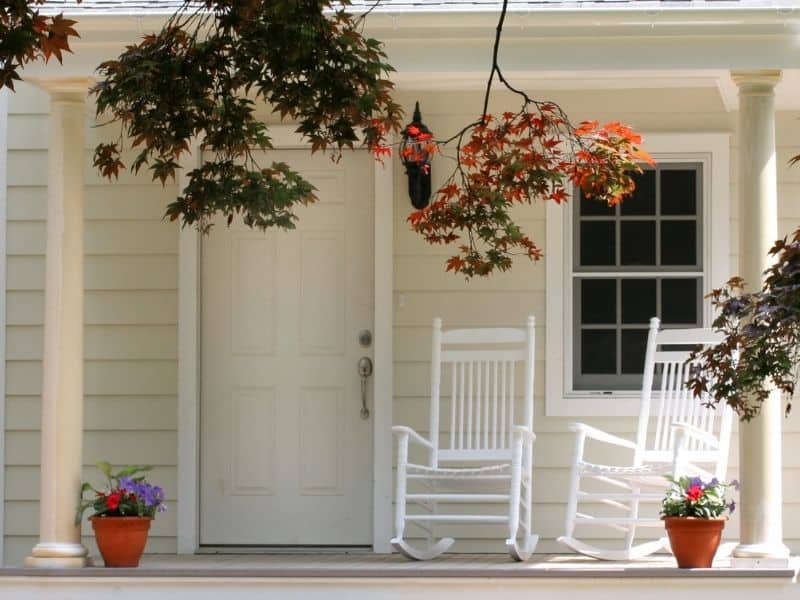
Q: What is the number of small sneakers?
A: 0